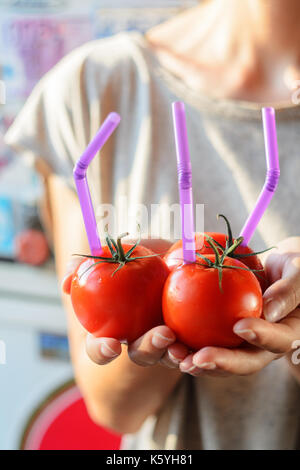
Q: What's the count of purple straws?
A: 3